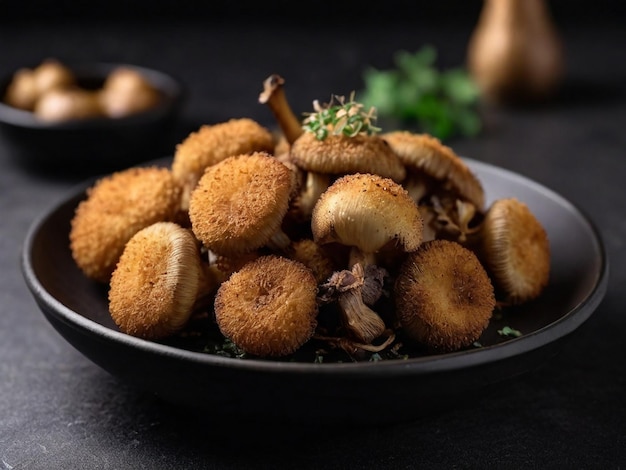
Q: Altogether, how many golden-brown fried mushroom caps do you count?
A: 10